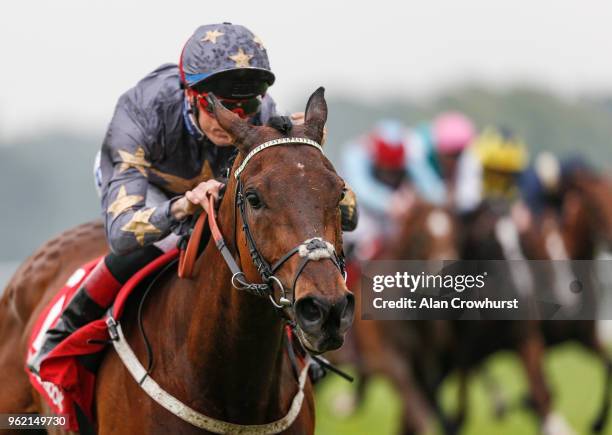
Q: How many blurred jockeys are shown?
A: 4